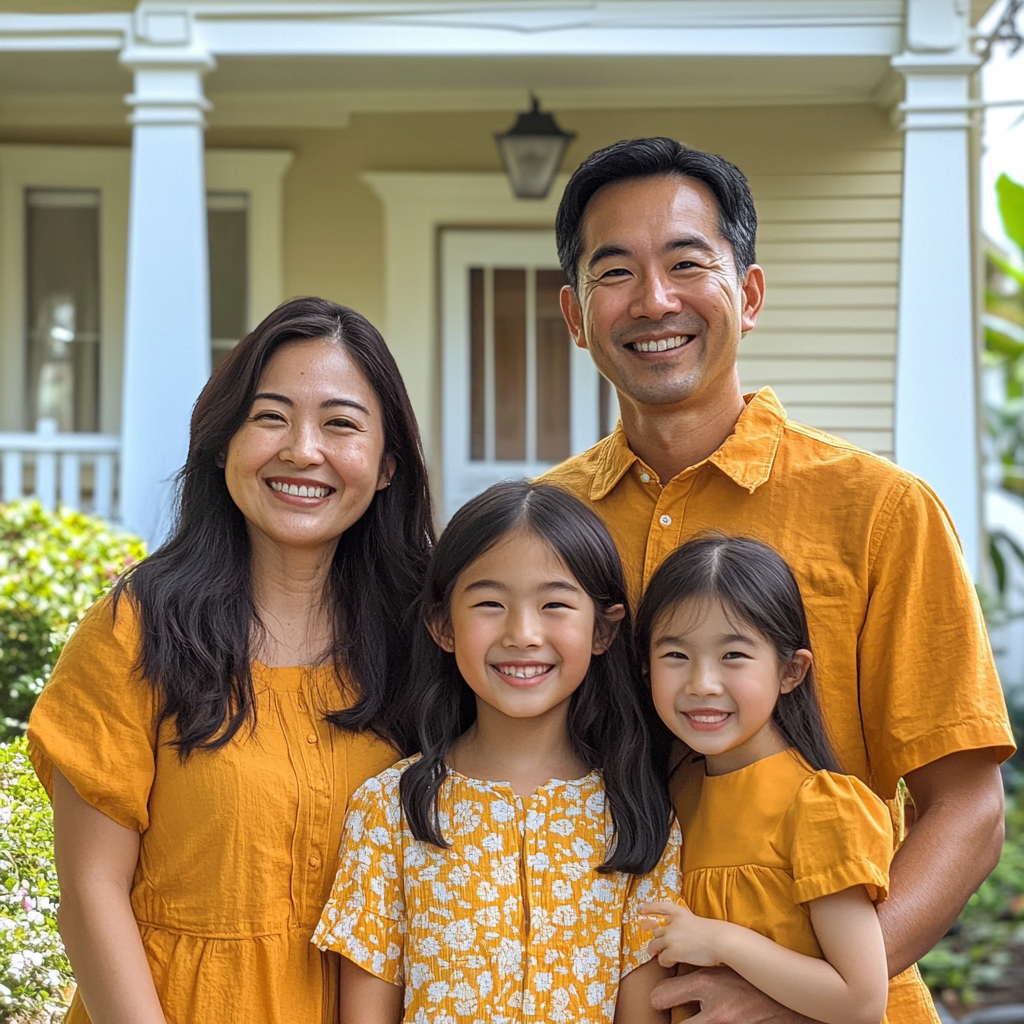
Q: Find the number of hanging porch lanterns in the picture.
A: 1